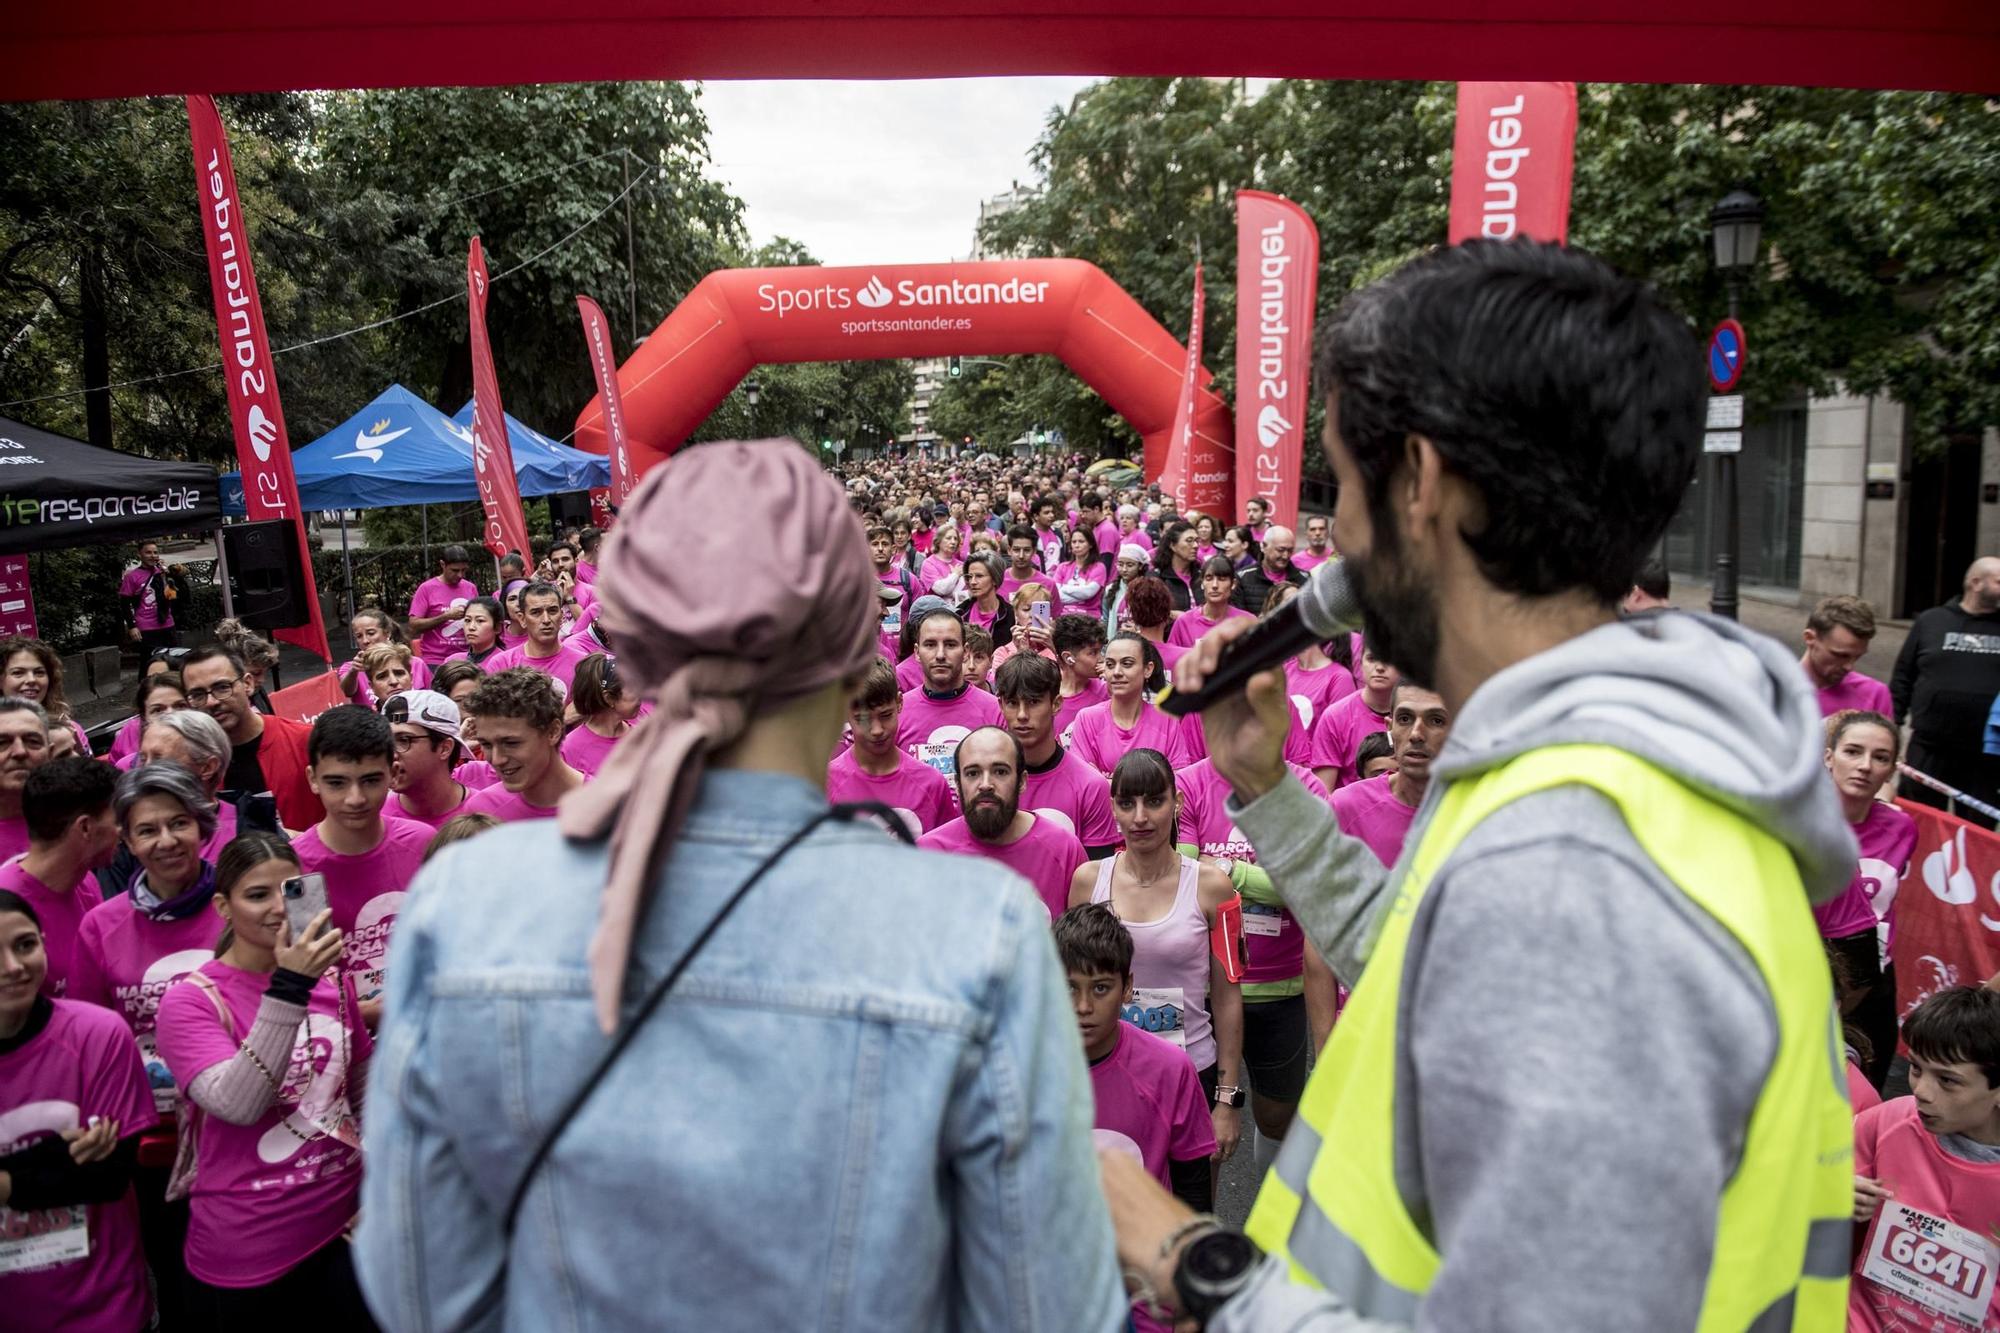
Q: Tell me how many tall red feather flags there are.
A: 6